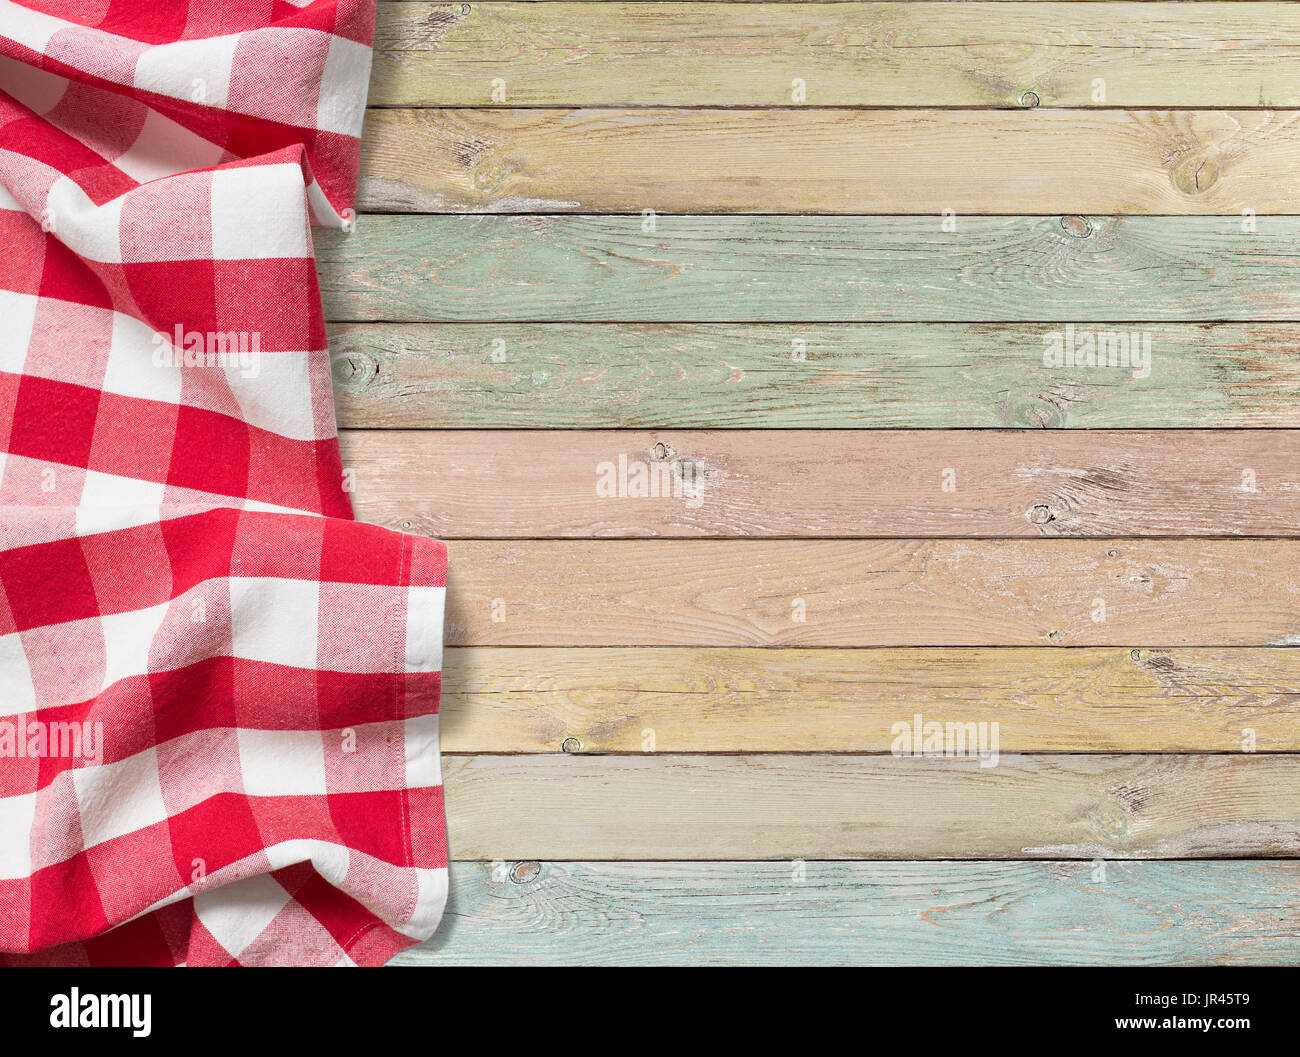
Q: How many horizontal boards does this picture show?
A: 9